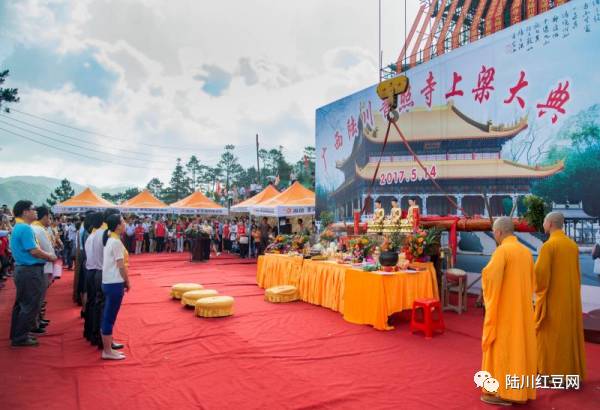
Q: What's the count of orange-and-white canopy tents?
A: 5